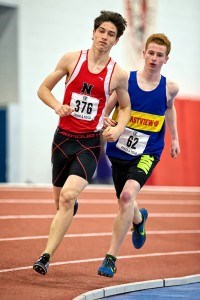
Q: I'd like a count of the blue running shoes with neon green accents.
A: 2